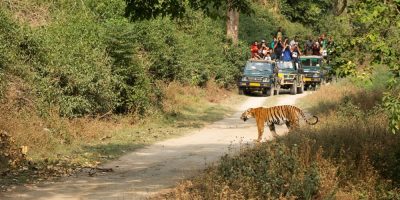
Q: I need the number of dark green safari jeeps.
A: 3